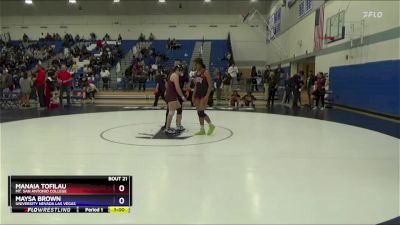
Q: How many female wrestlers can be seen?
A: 2